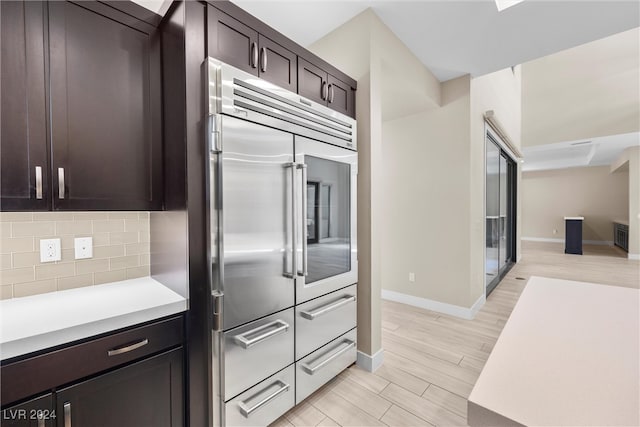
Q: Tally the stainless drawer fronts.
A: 4